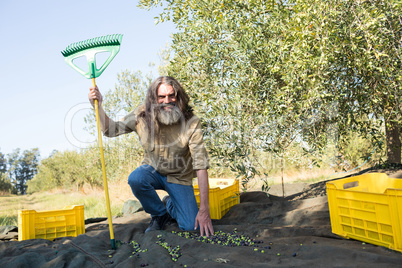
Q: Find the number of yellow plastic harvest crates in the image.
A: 3